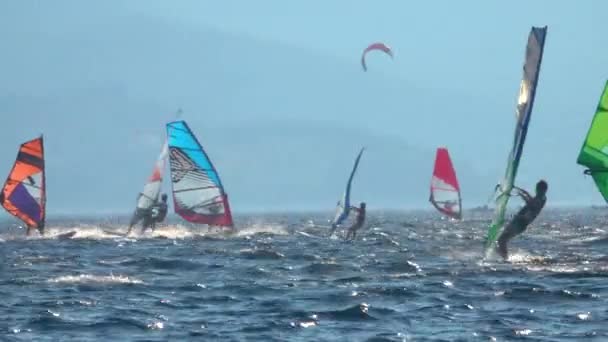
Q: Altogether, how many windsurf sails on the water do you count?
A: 7